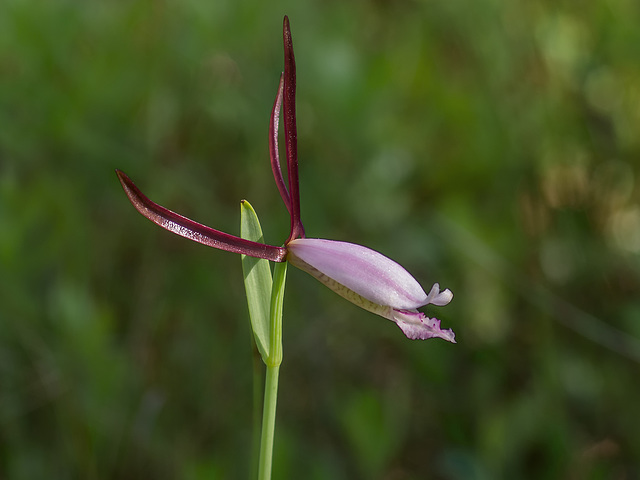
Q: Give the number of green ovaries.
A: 1